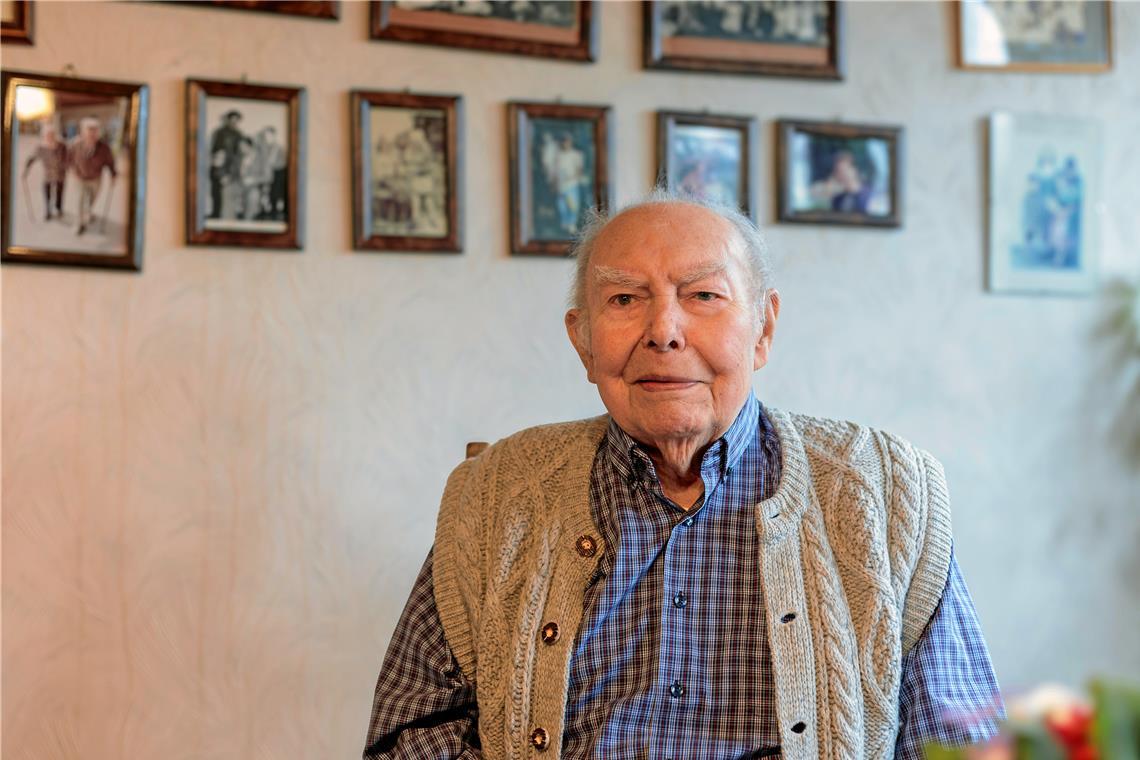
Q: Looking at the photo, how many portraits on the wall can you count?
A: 12